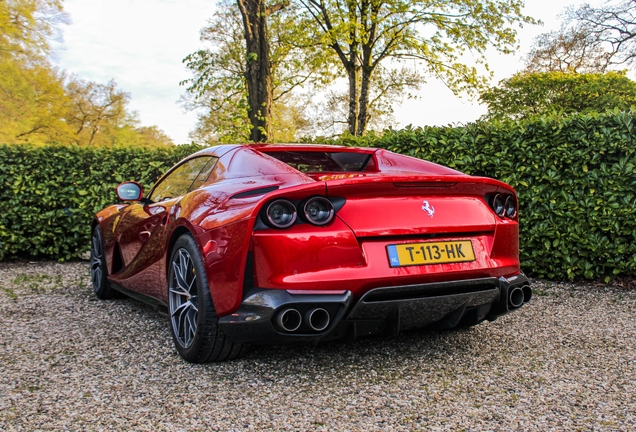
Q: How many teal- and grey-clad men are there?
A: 0